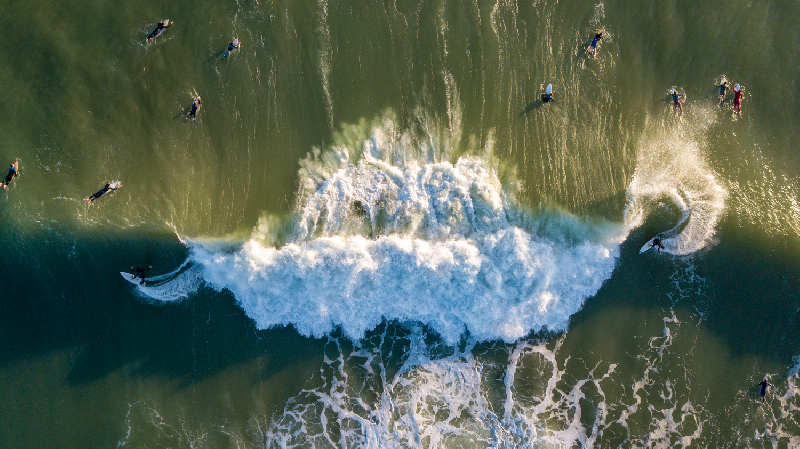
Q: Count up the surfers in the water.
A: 13